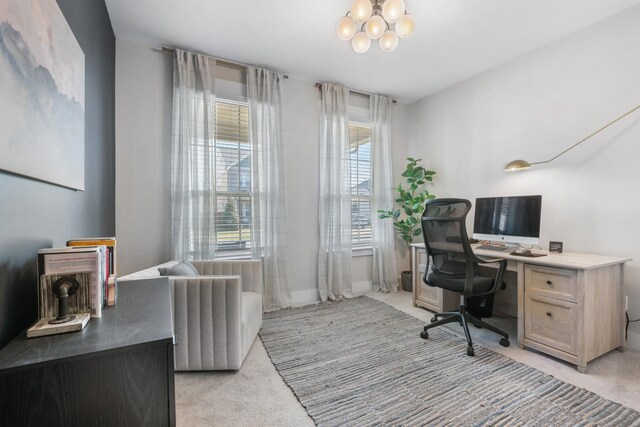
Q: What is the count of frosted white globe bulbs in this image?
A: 7